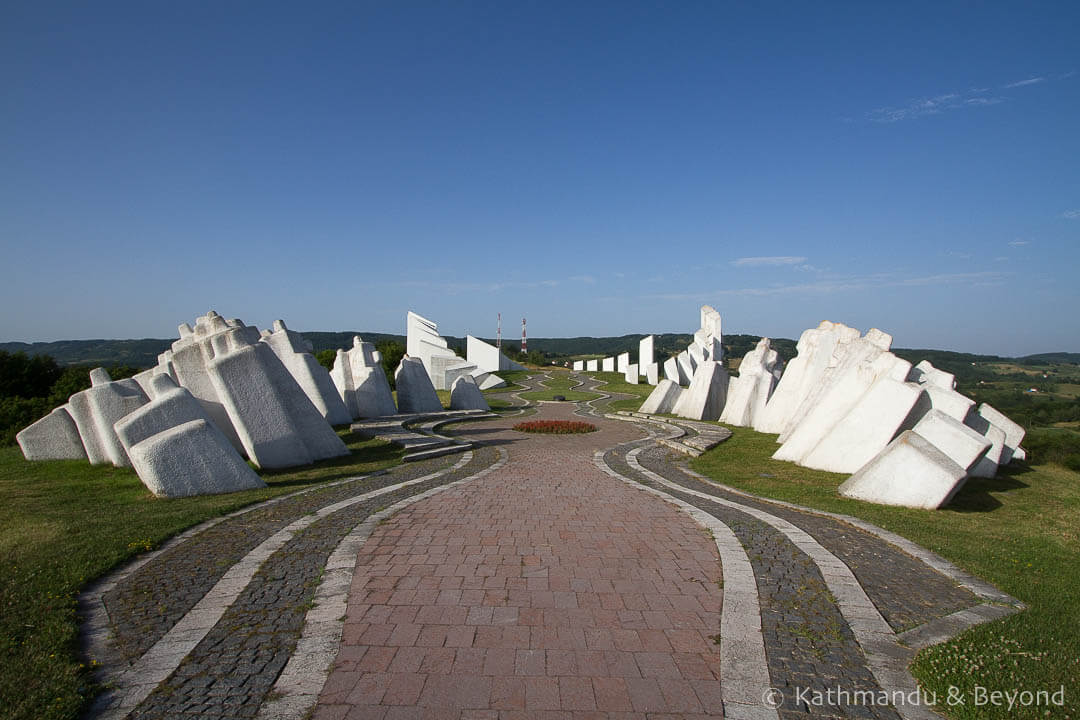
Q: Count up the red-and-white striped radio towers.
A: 2